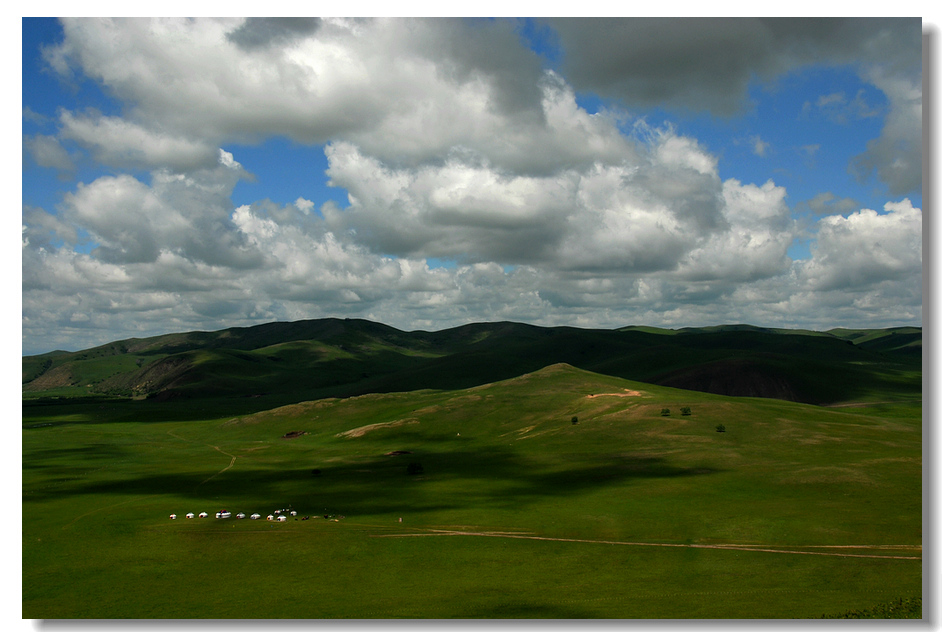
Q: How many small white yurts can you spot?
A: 10